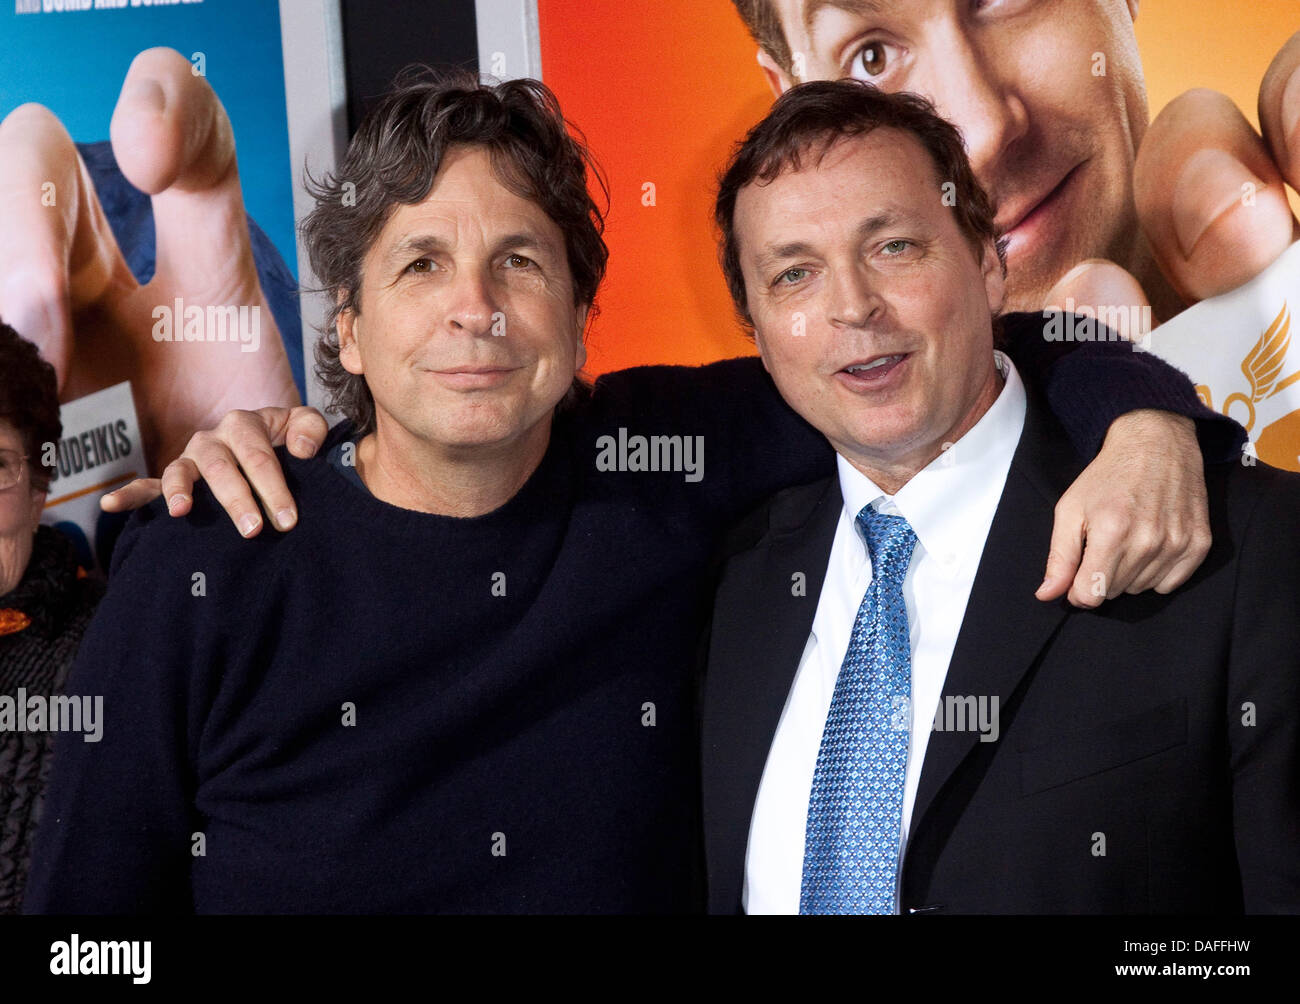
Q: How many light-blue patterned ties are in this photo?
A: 1